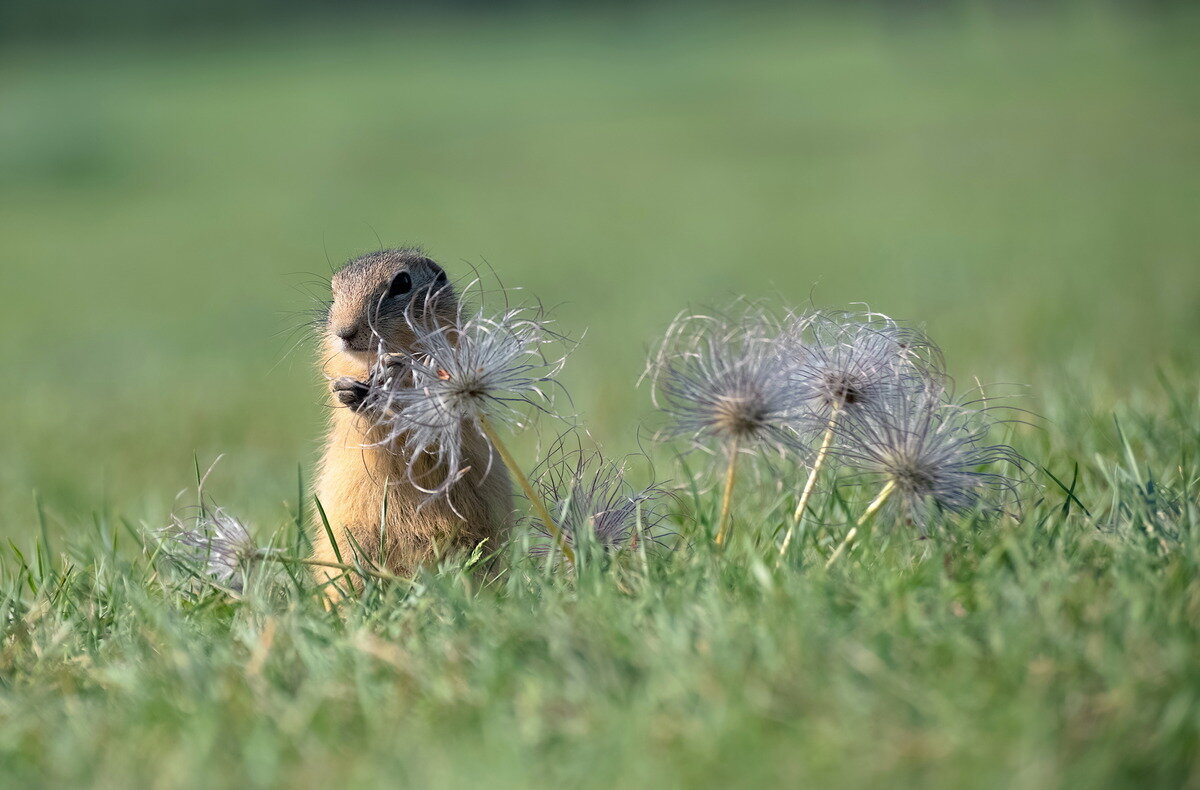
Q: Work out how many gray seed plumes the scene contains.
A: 6